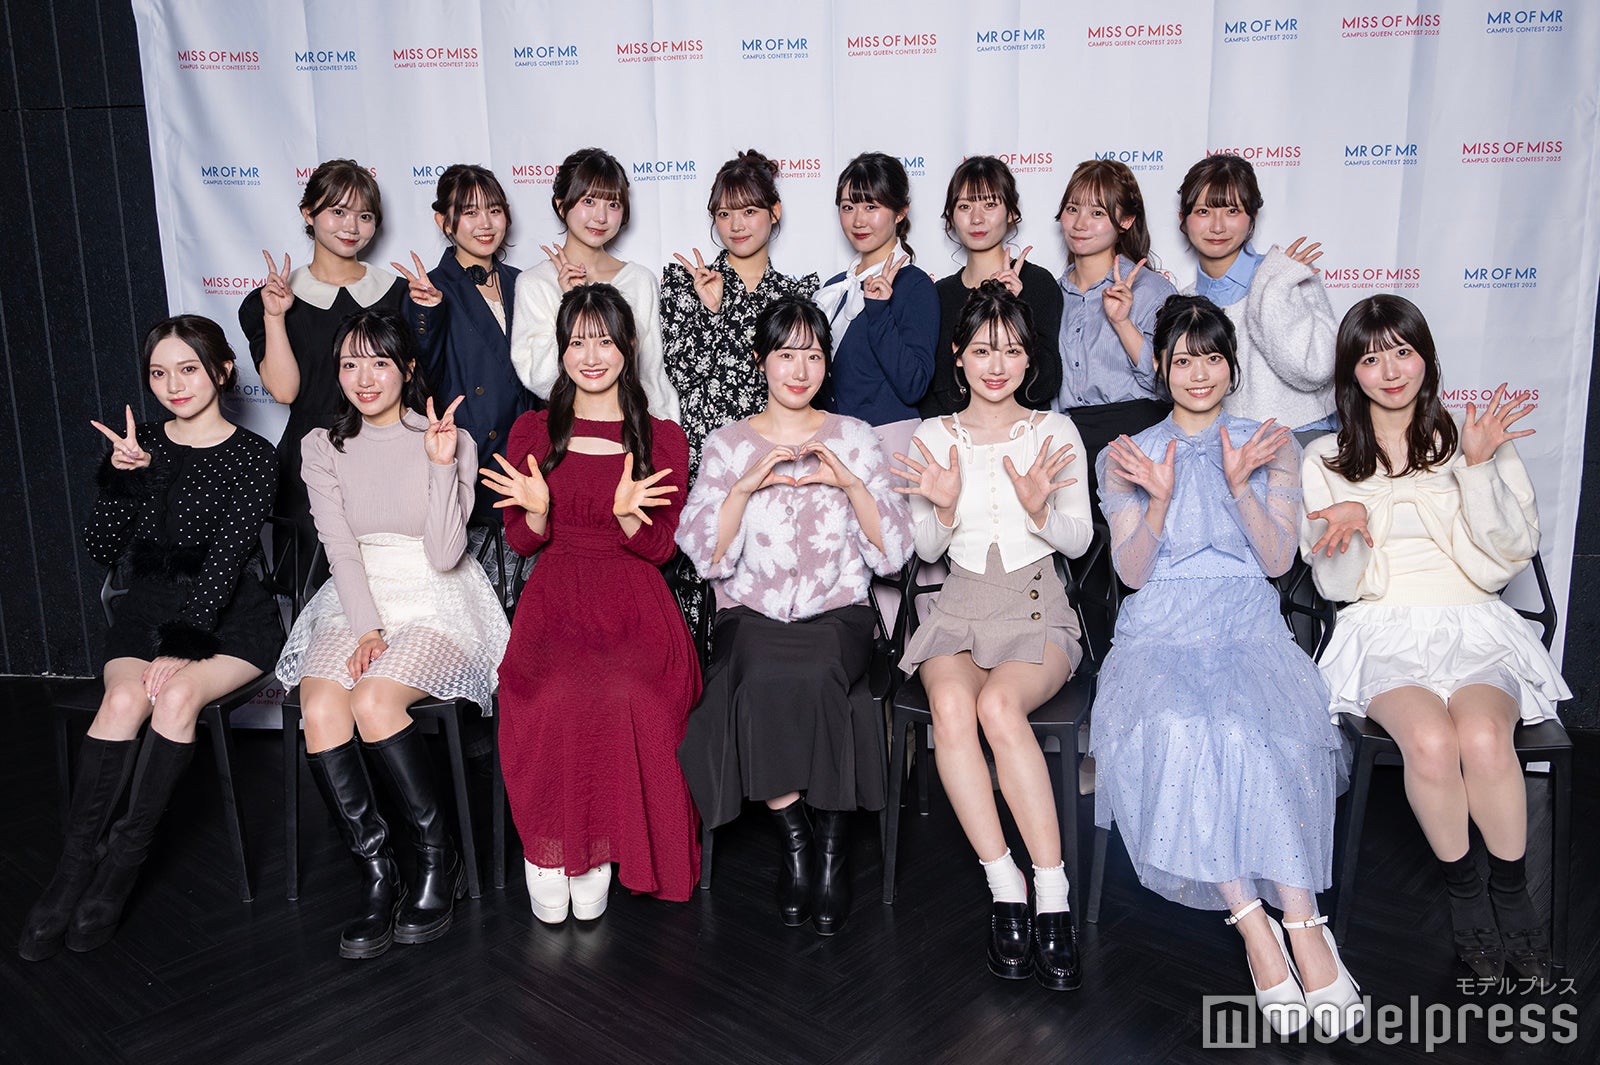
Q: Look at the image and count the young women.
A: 15